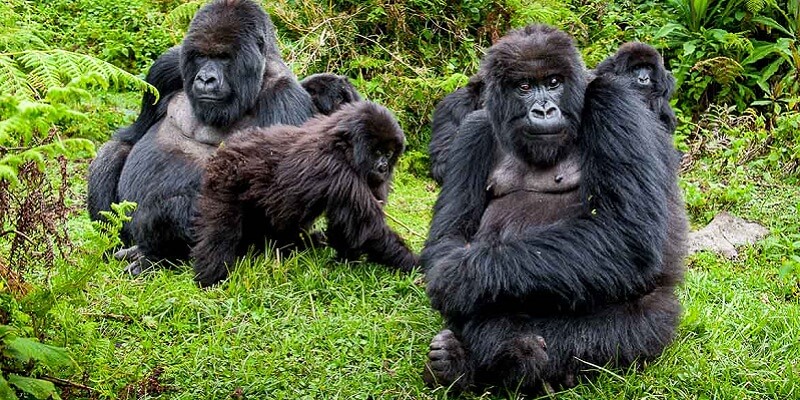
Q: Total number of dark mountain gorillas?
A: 6